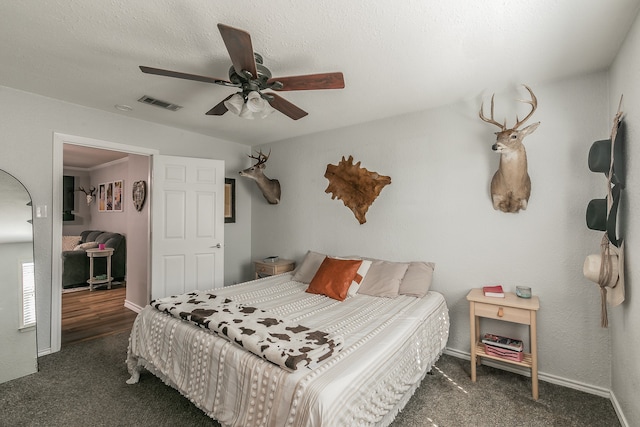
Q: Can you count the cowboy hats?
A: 3